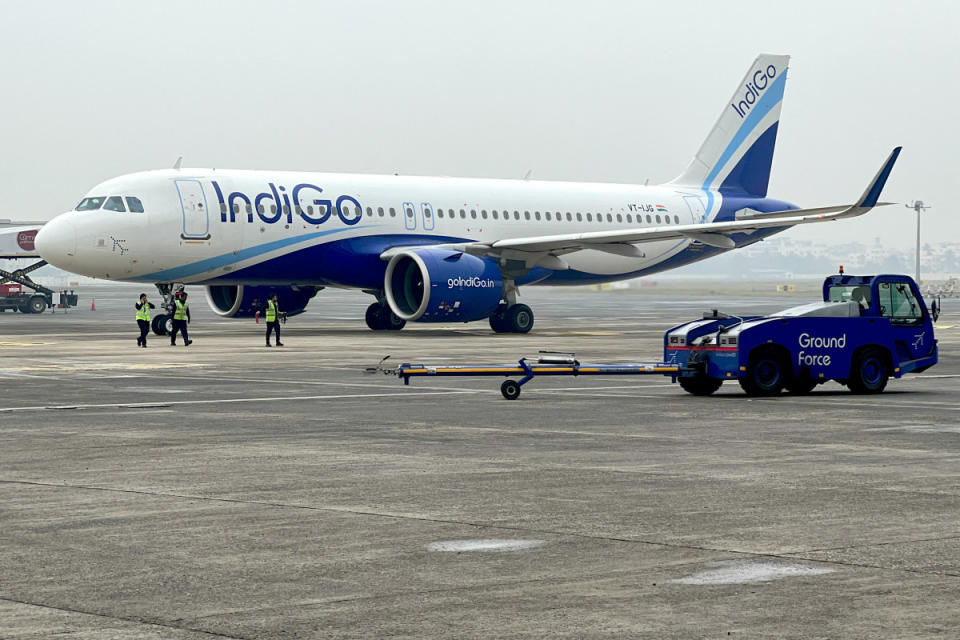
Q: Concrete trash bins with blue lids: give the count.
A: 0